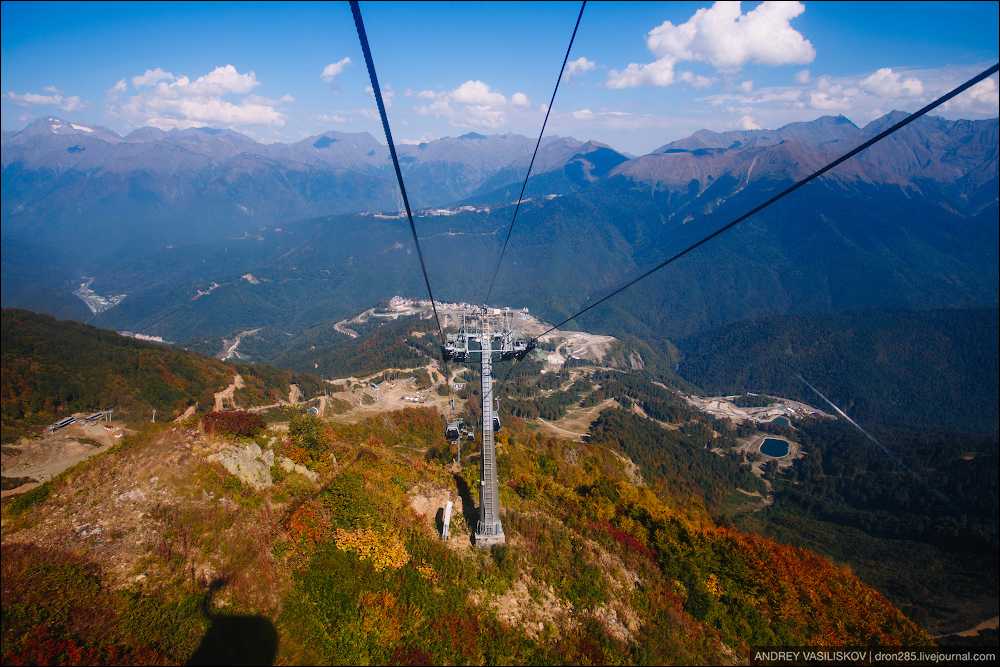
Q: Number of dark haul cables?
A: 3